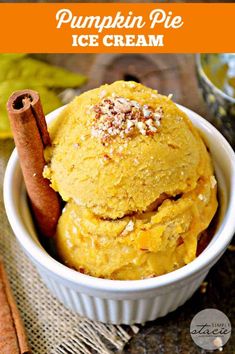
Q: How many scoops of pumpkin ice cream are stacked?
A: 2